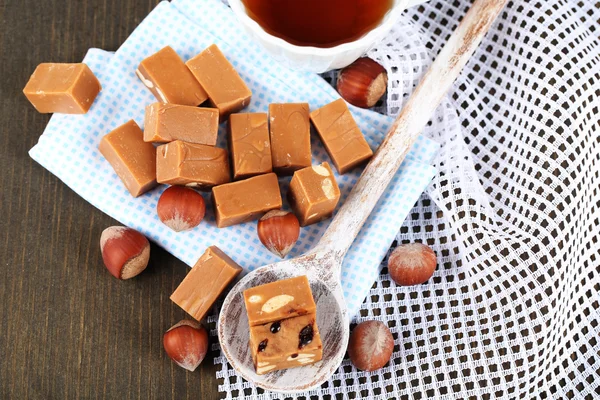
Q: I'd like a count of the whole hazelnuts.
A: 7